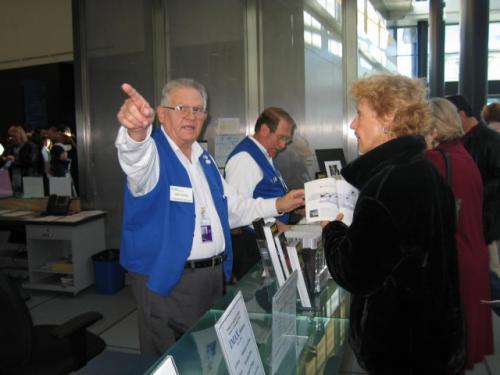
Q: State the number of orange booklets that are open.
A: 0